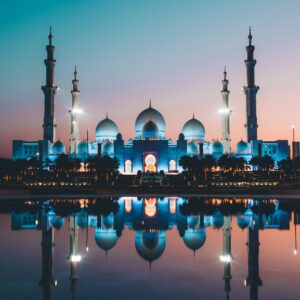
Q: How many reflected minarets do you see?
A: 4